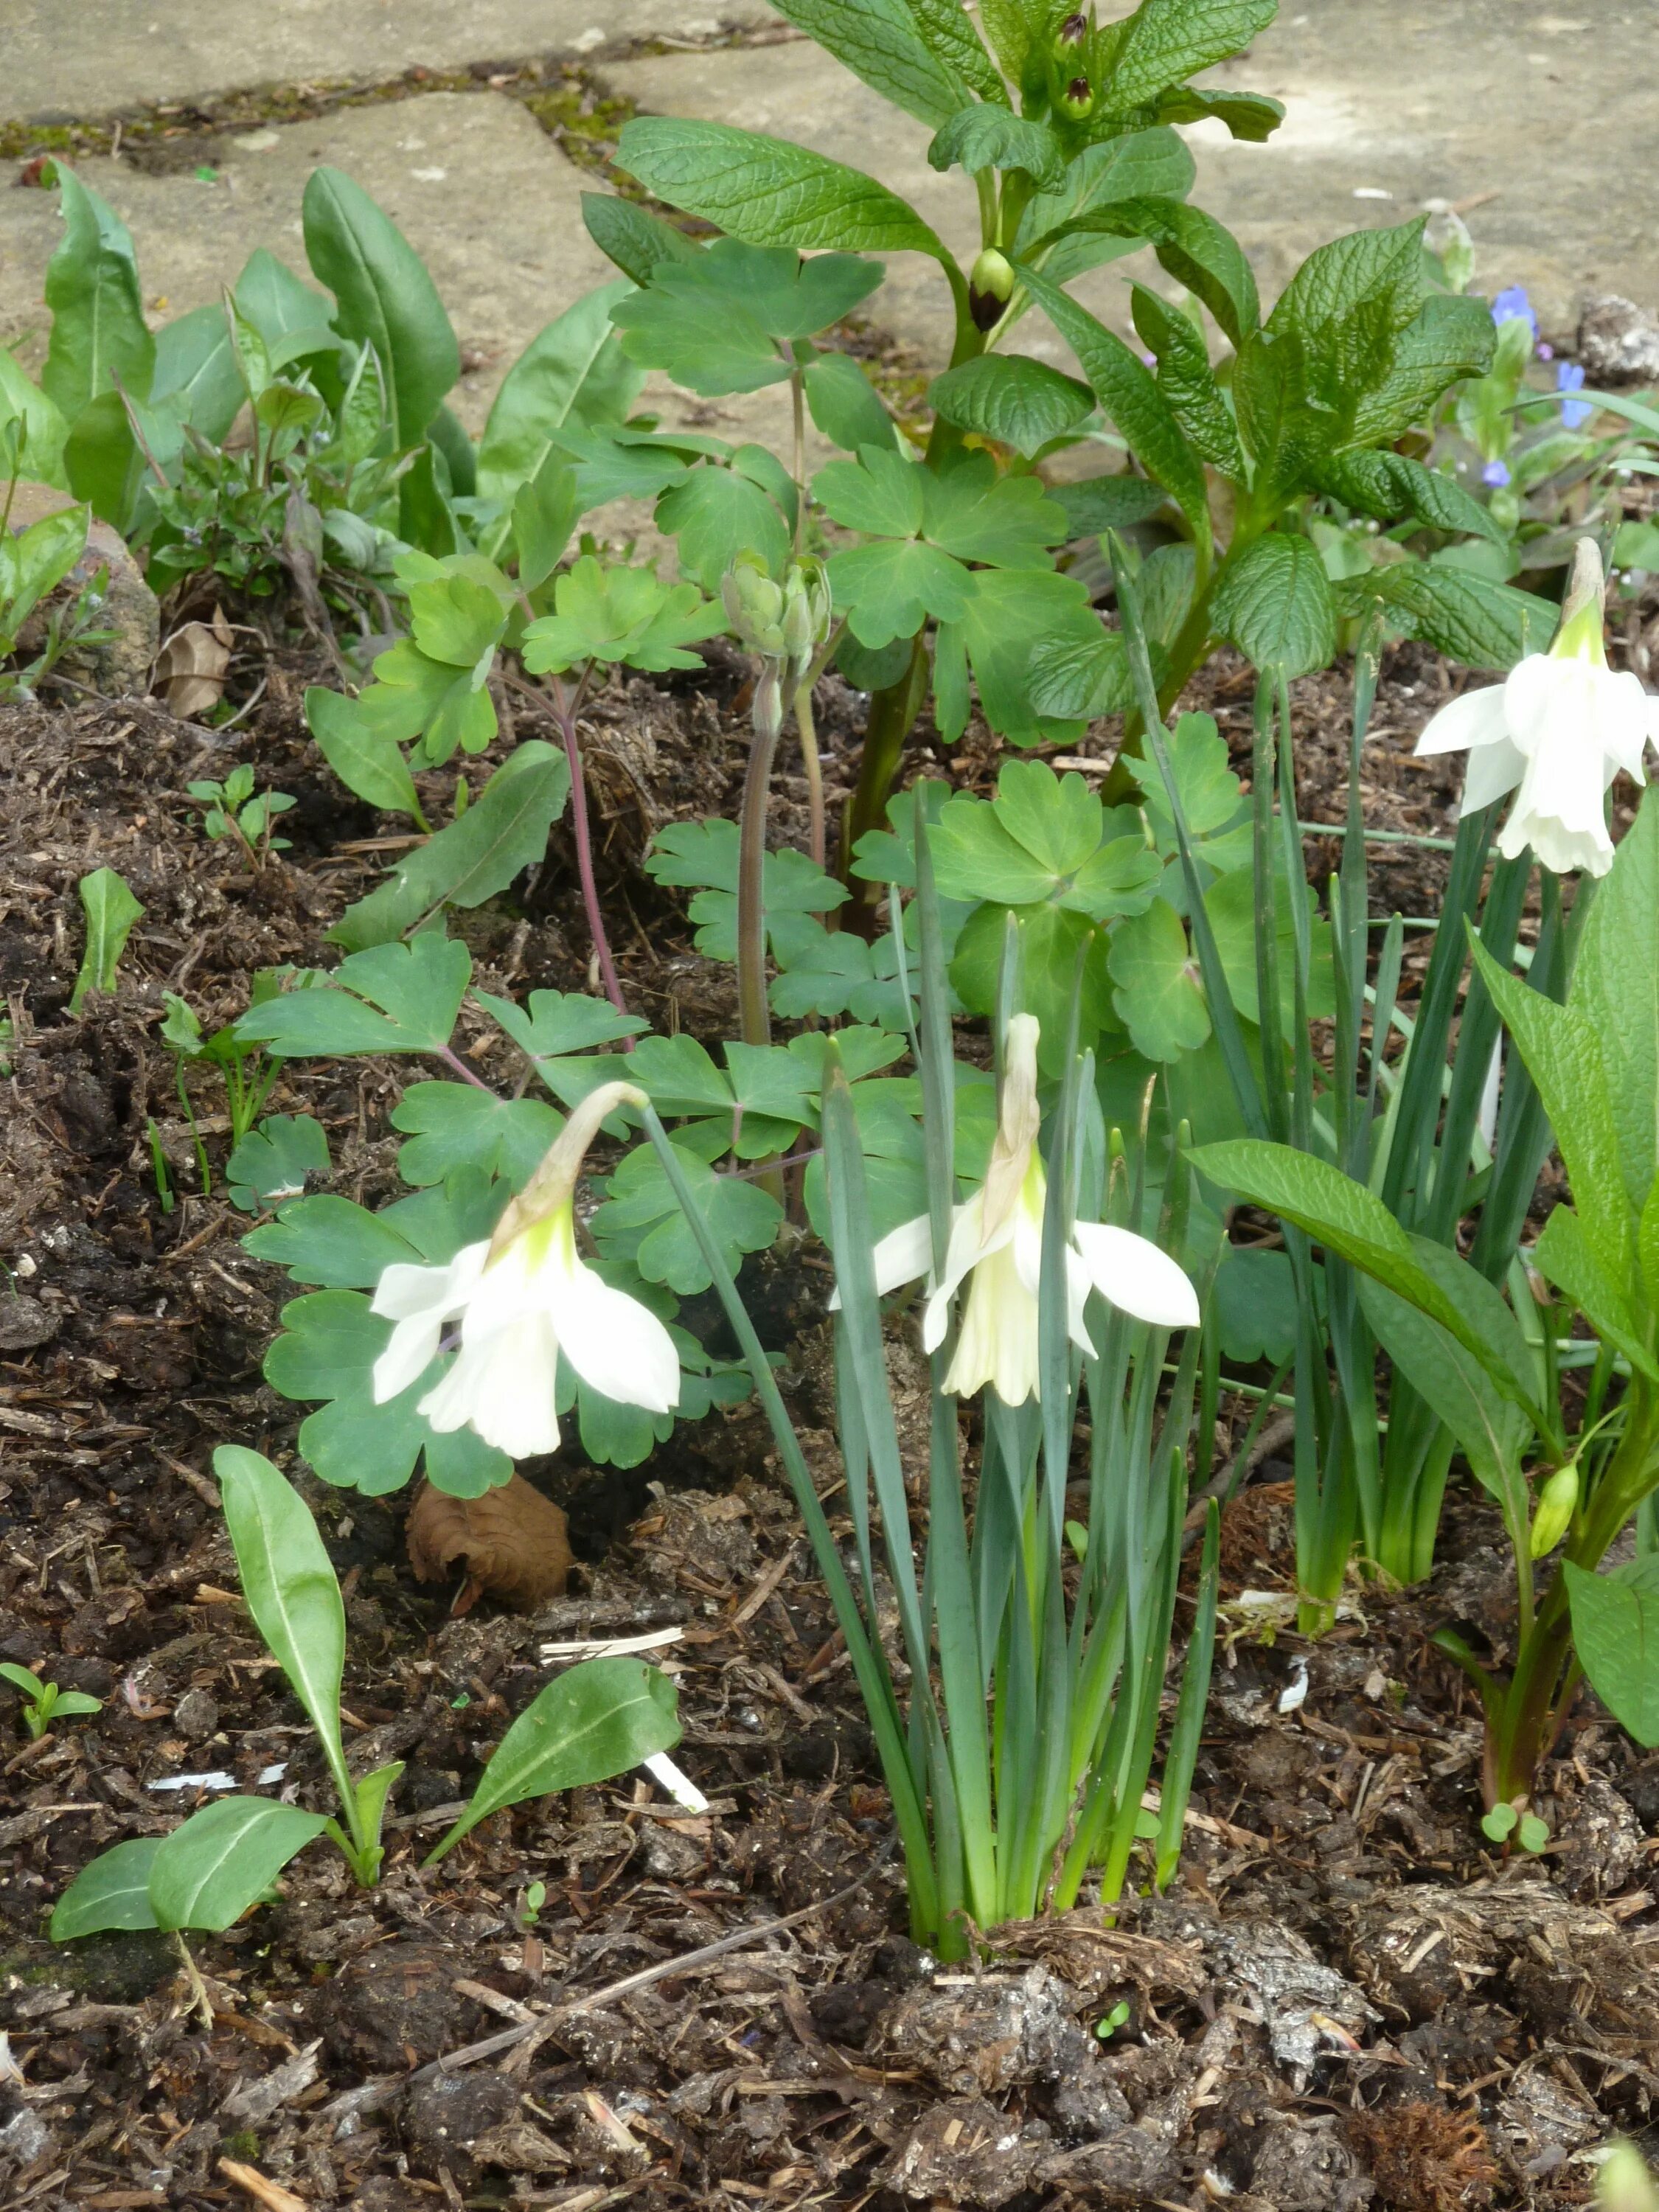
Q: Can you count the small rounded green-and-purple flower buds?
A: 3